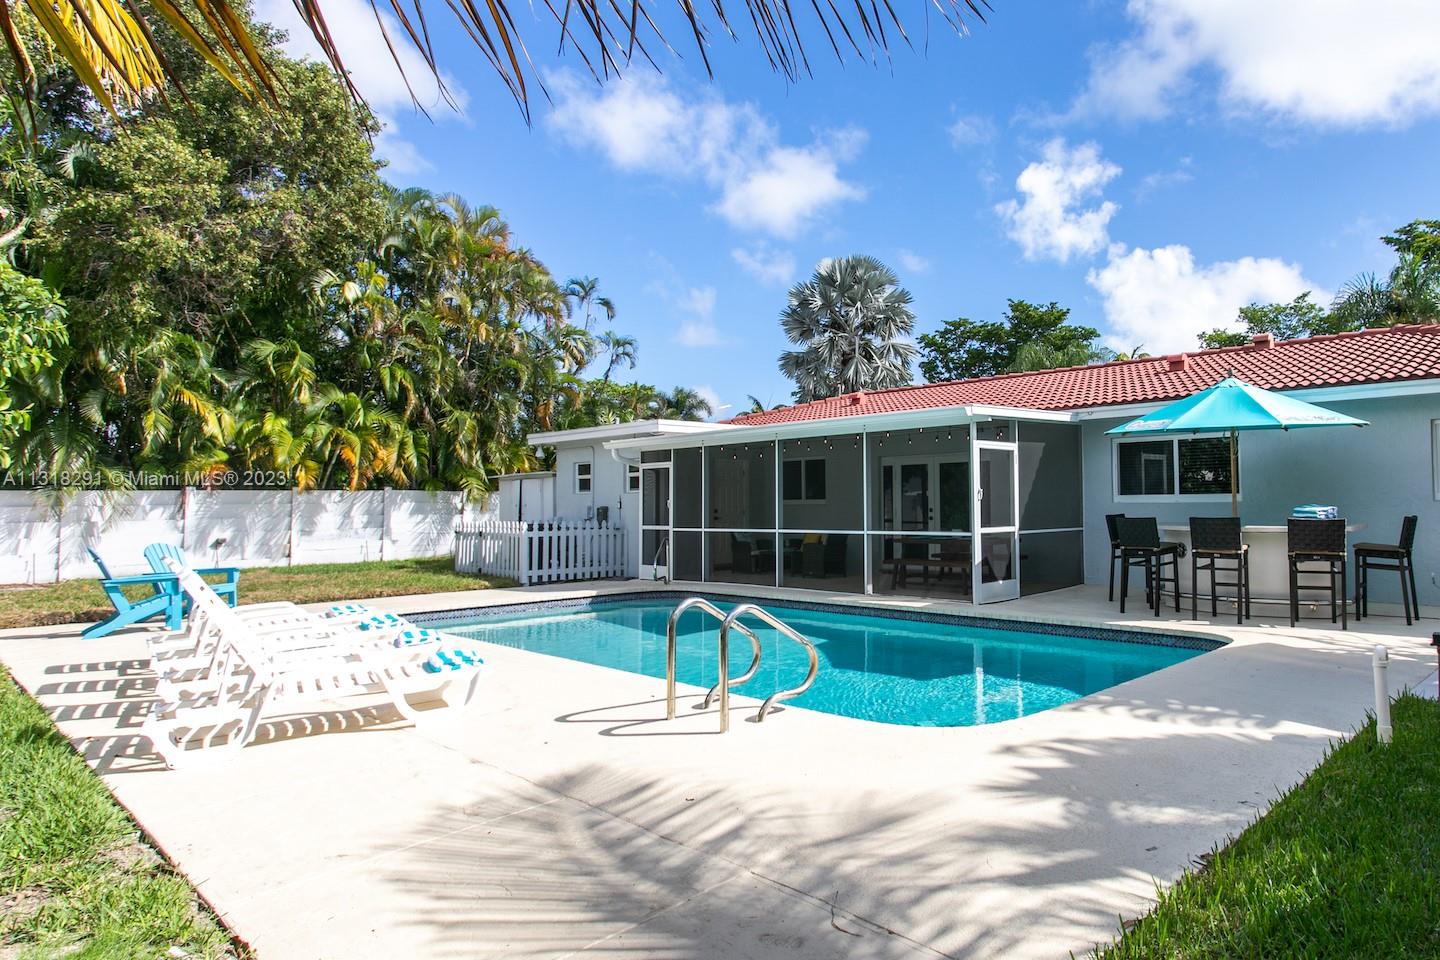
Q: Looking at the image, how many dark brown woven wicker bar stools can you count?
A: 5